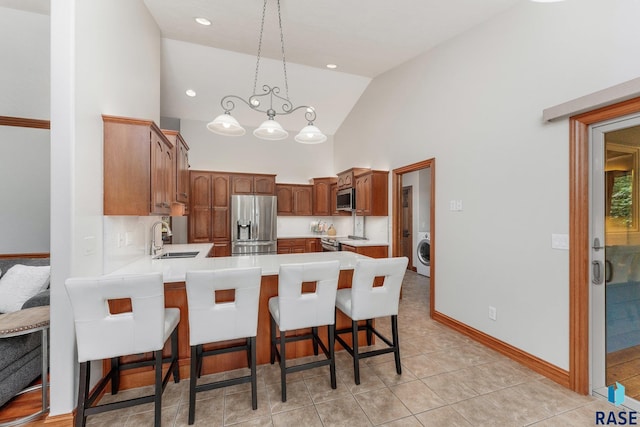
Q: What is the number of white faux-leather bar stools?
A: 4